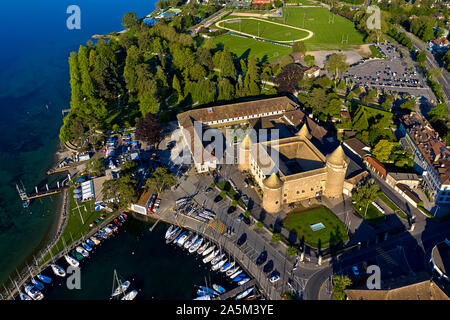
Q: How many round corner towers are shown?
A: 4